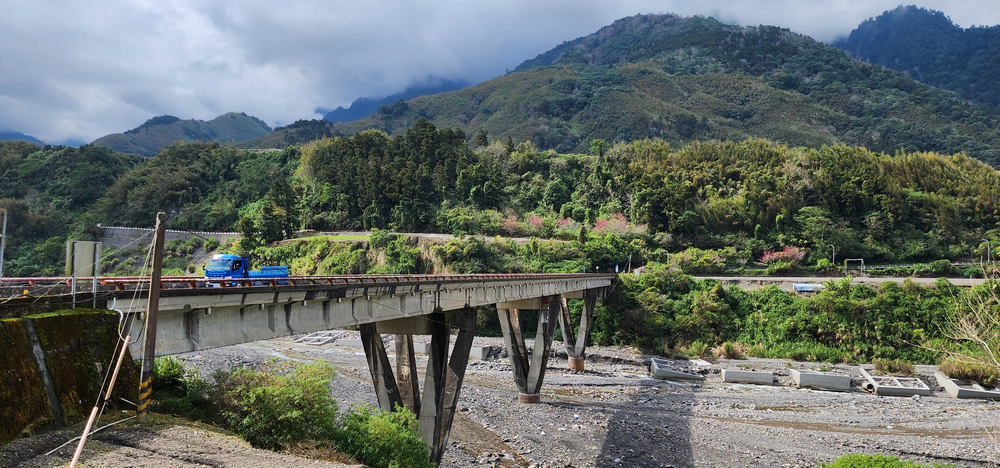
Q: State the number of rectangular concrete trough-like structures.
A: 5